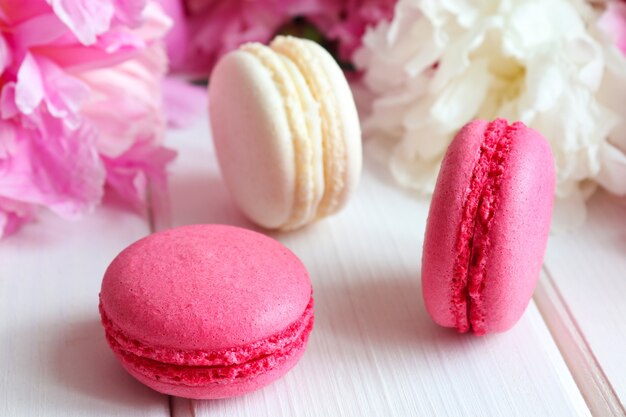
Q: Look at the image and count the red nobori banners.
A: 0